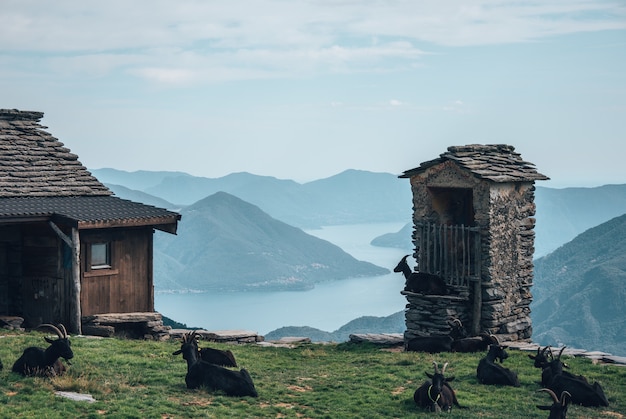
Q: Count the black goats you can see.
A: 11